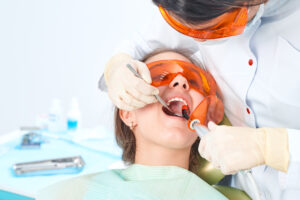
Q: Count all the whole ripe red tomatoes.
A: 0